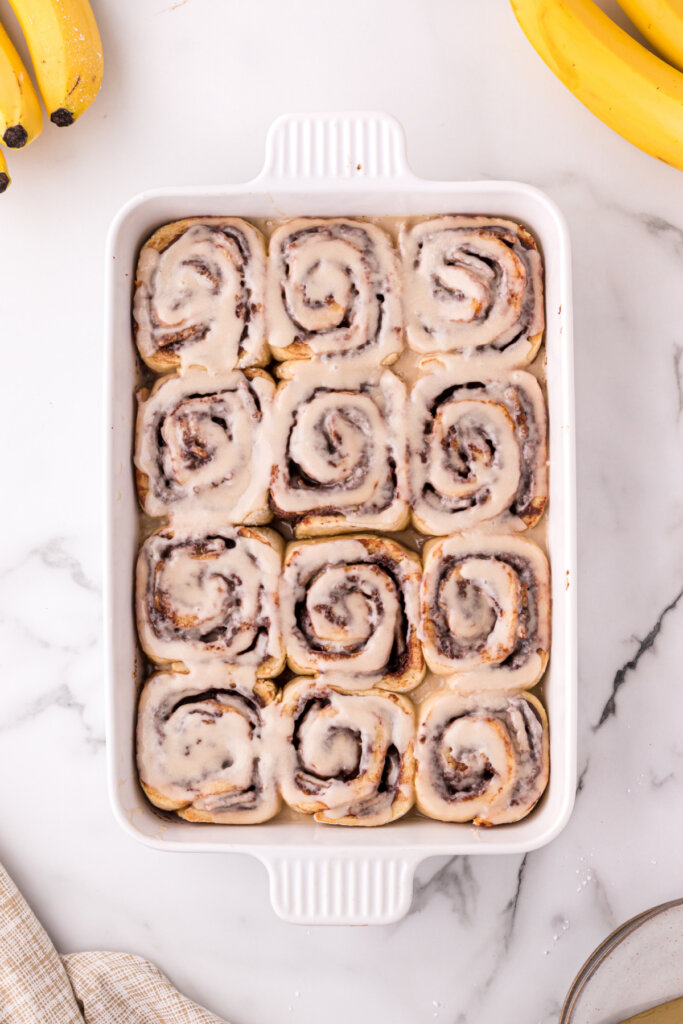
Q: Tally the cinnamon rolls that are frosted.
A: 12